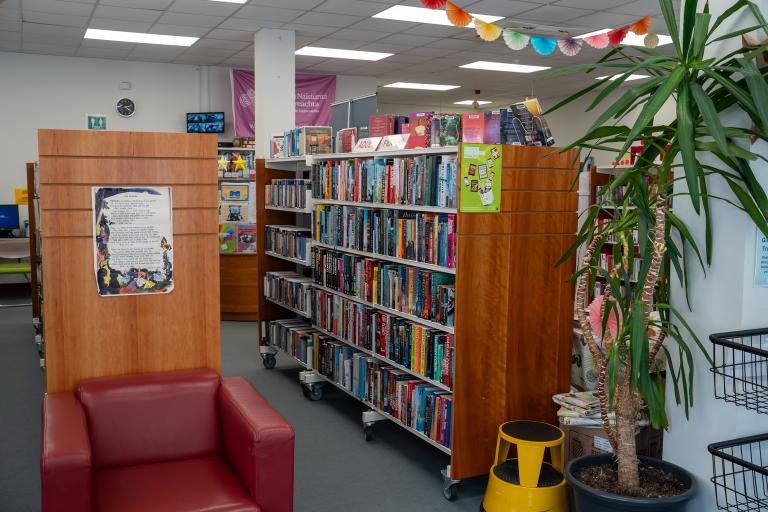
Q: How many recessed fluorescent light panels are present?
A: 9